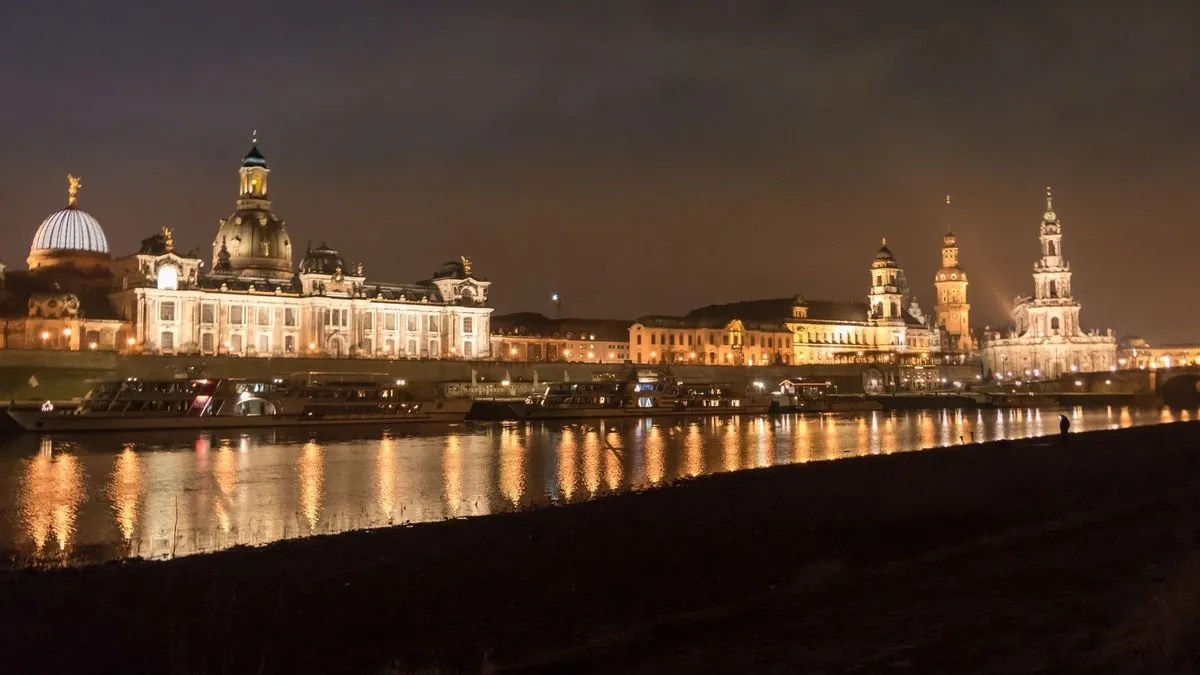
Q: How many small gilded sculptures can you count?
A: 3